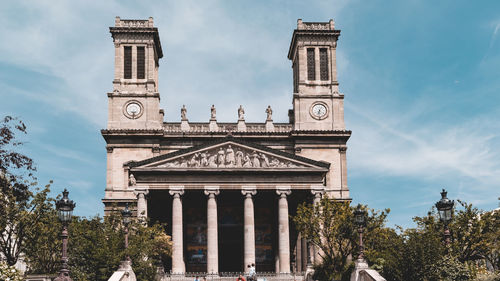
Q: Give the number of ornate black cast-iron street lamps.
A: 4